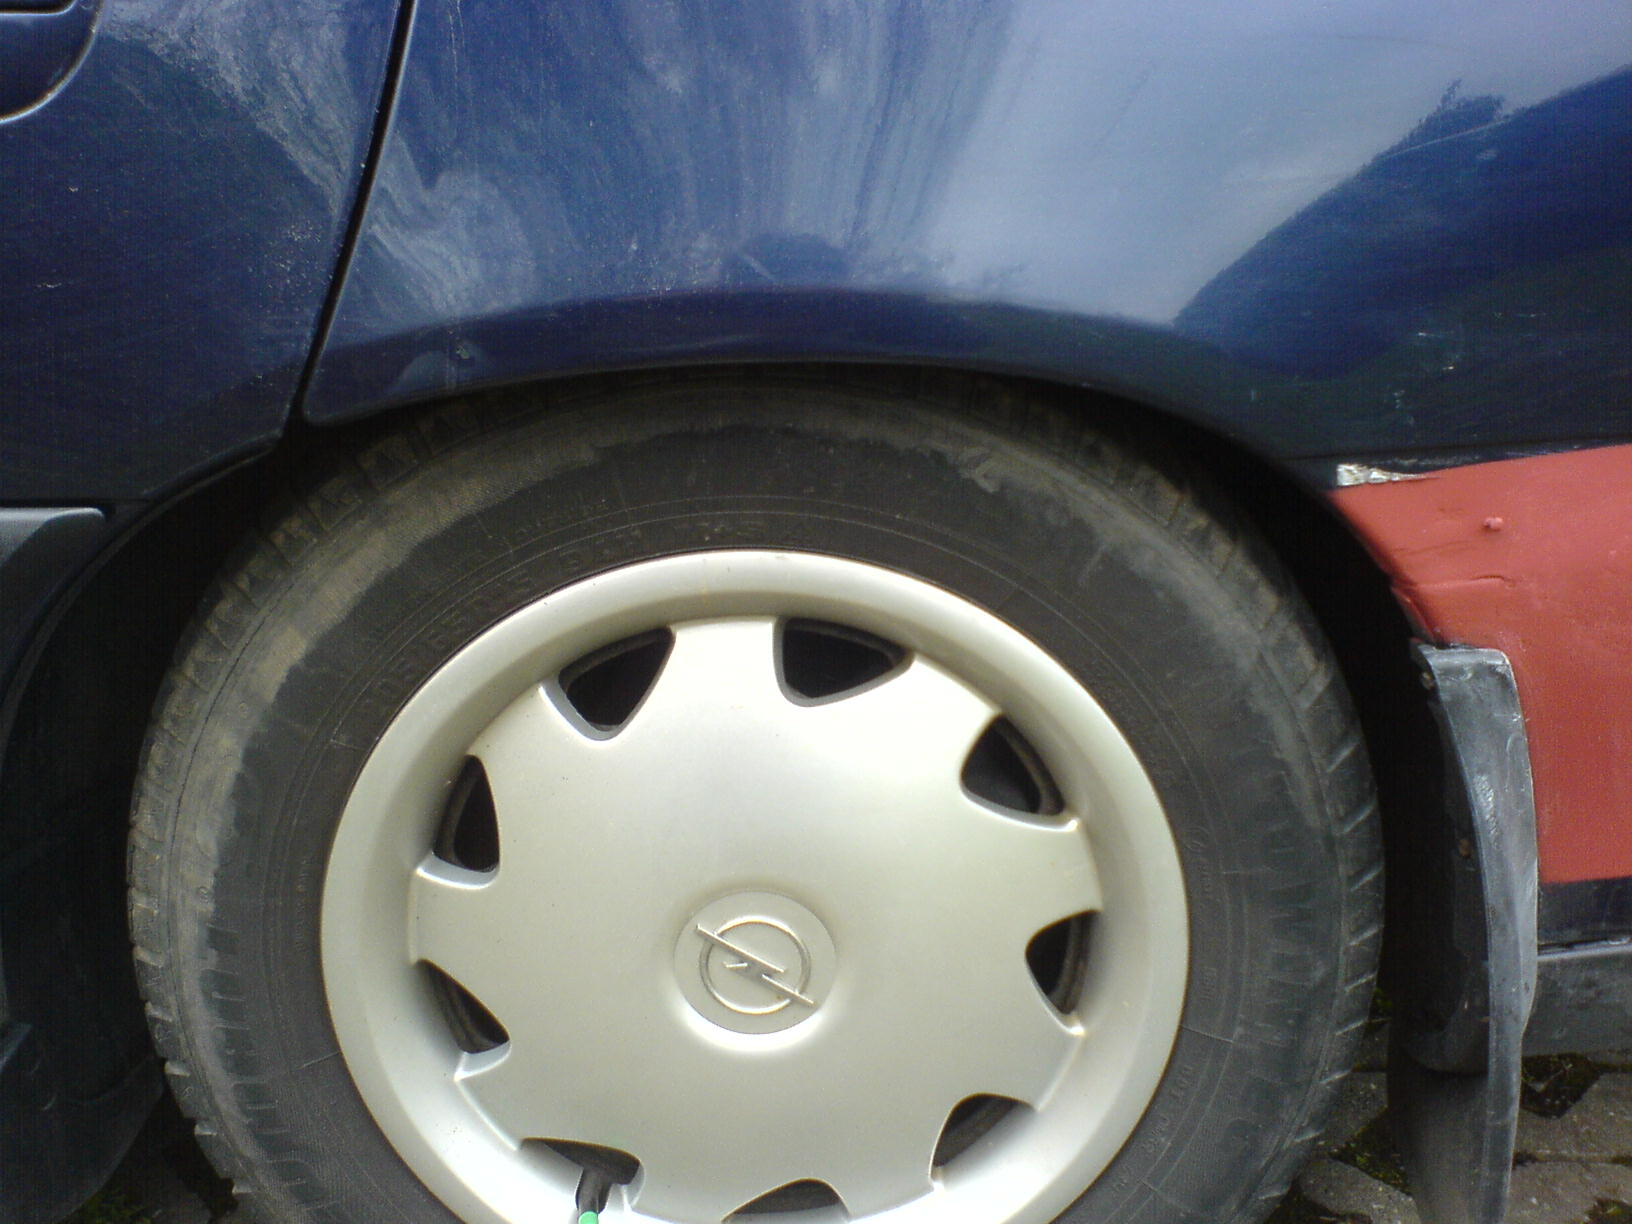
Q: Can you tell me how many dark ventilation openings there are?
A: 9